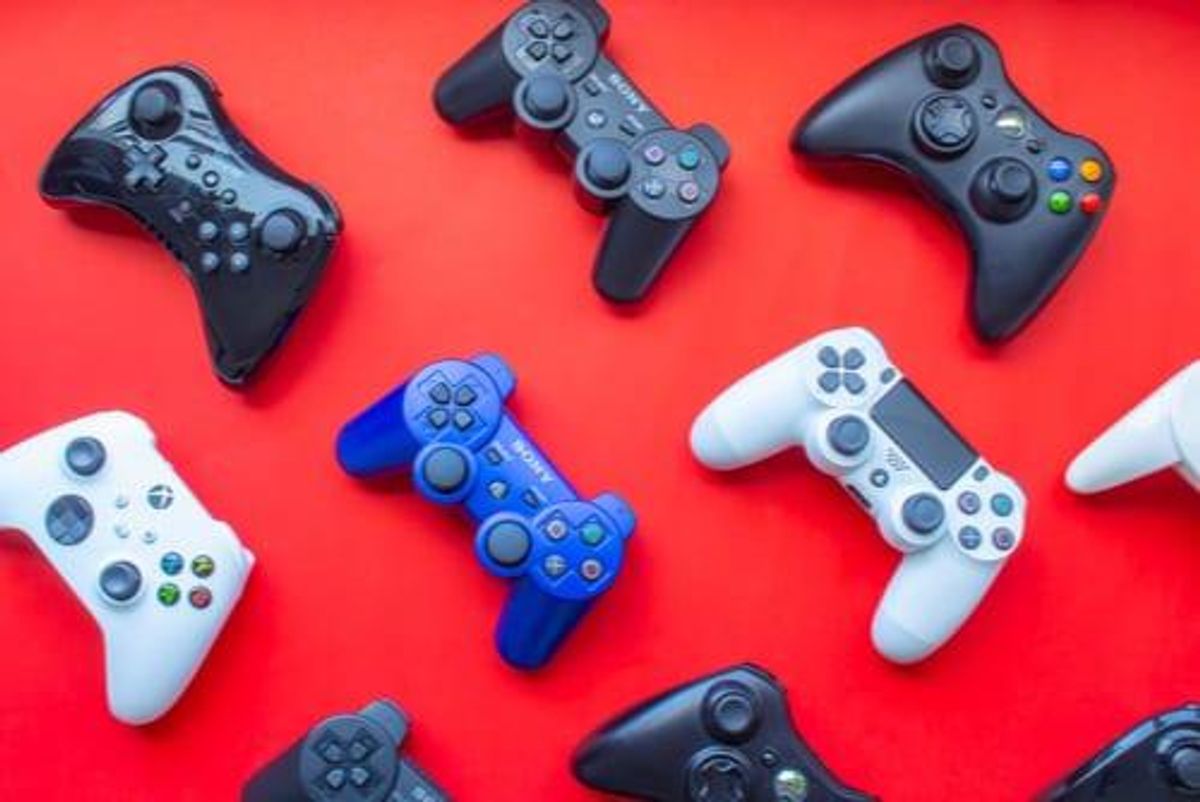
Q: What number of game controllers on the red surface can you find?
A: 10